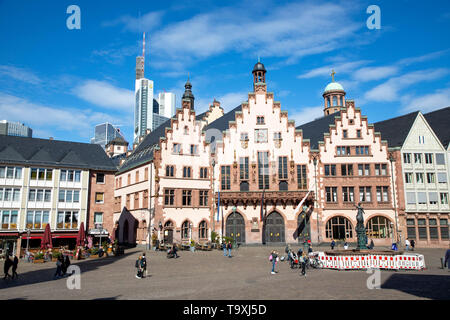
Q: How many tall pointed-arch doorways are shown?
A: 3